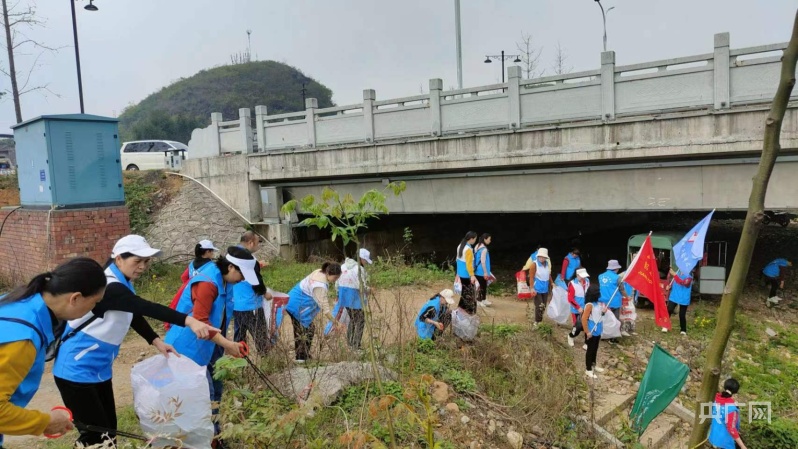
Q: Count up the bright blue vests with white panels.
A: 7